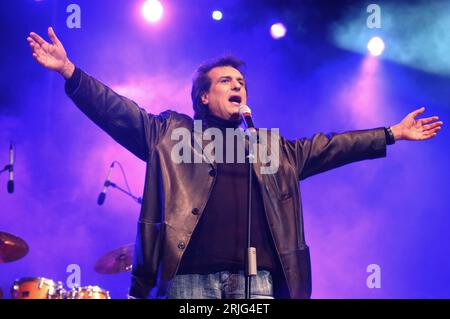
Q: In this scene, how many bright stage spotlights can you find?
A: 4